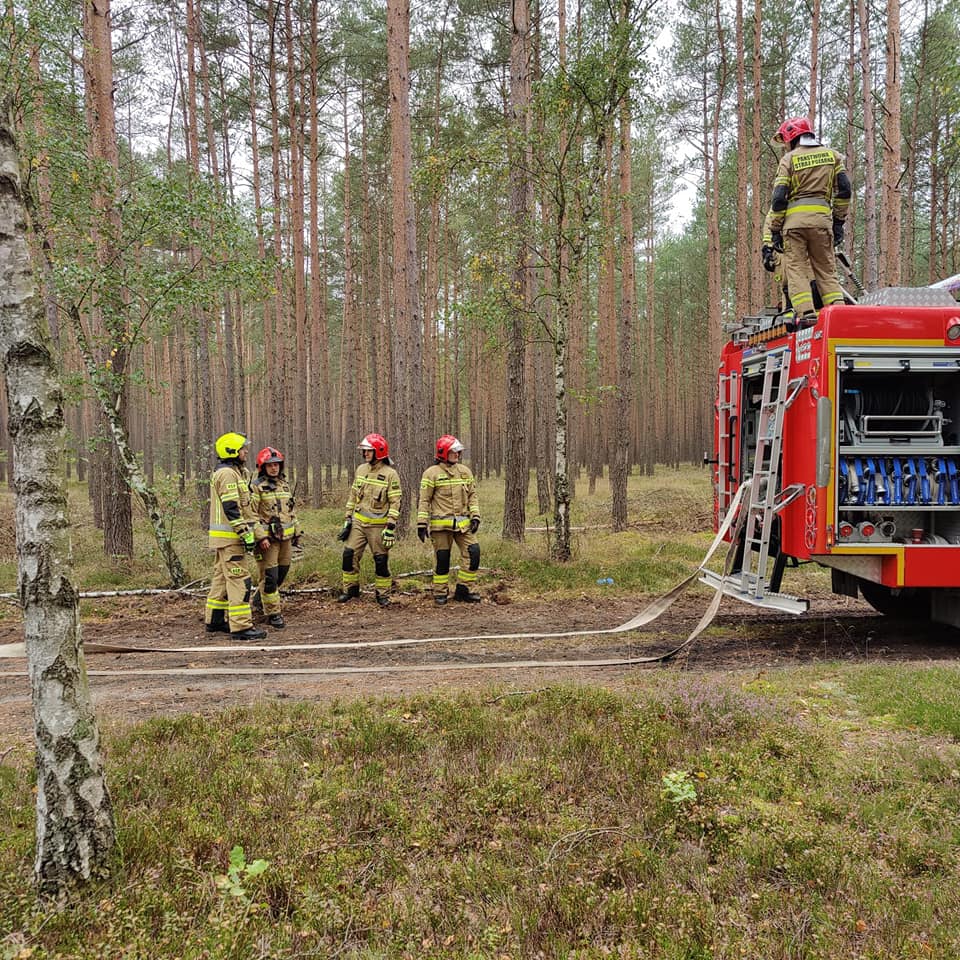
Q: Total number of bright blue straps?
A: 9